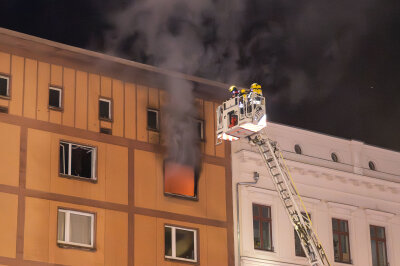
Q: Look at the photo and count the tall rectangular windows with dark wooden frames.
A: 4